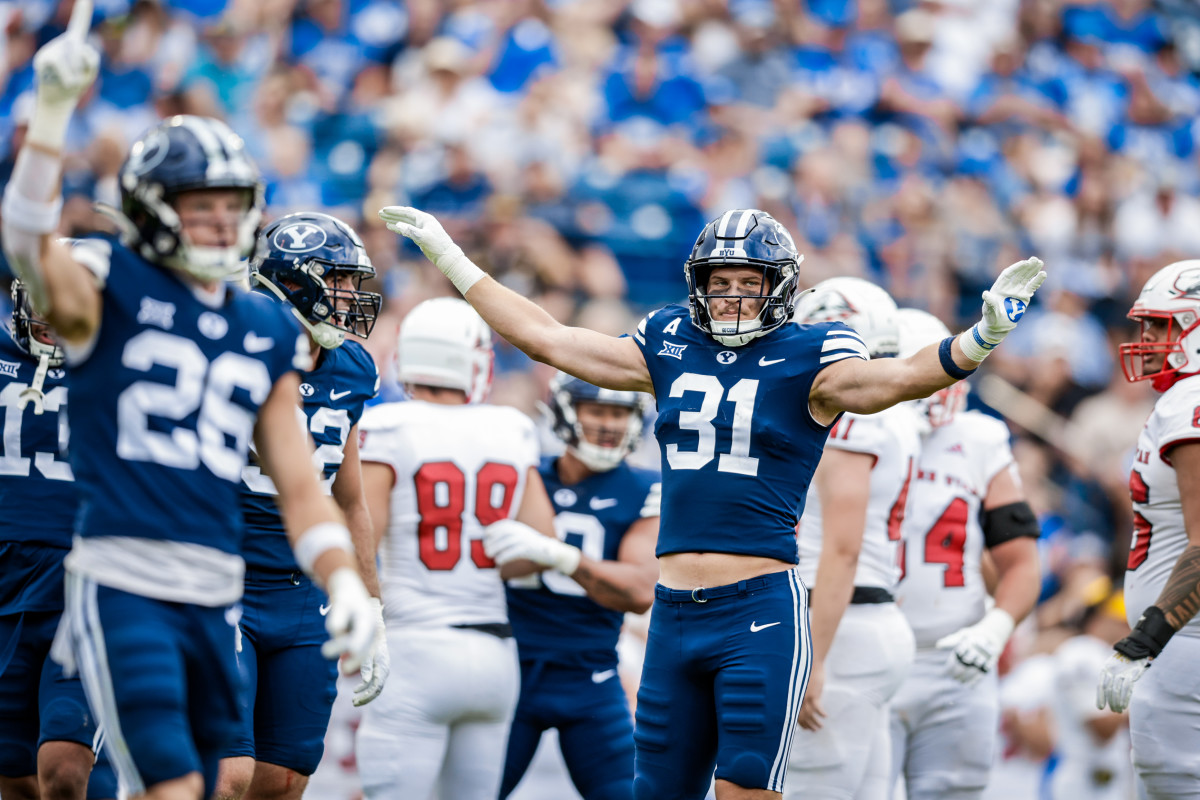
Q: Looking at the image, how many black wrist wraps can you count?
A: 1